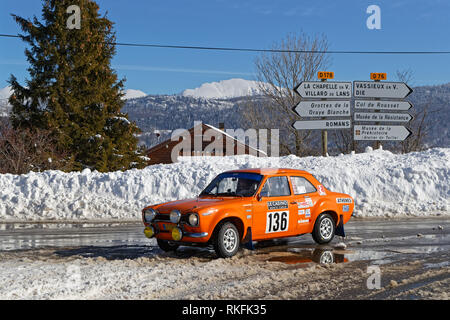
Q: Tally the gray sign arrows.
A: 7